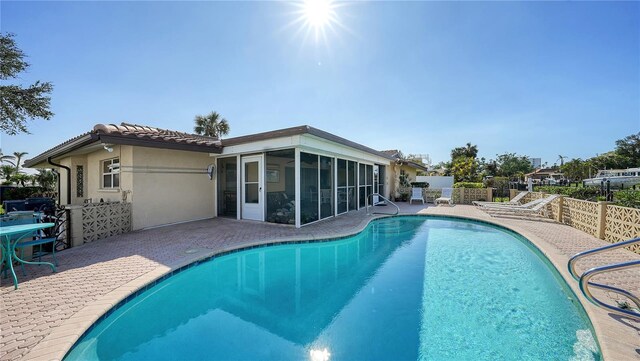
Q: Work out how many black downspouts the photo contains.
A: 2